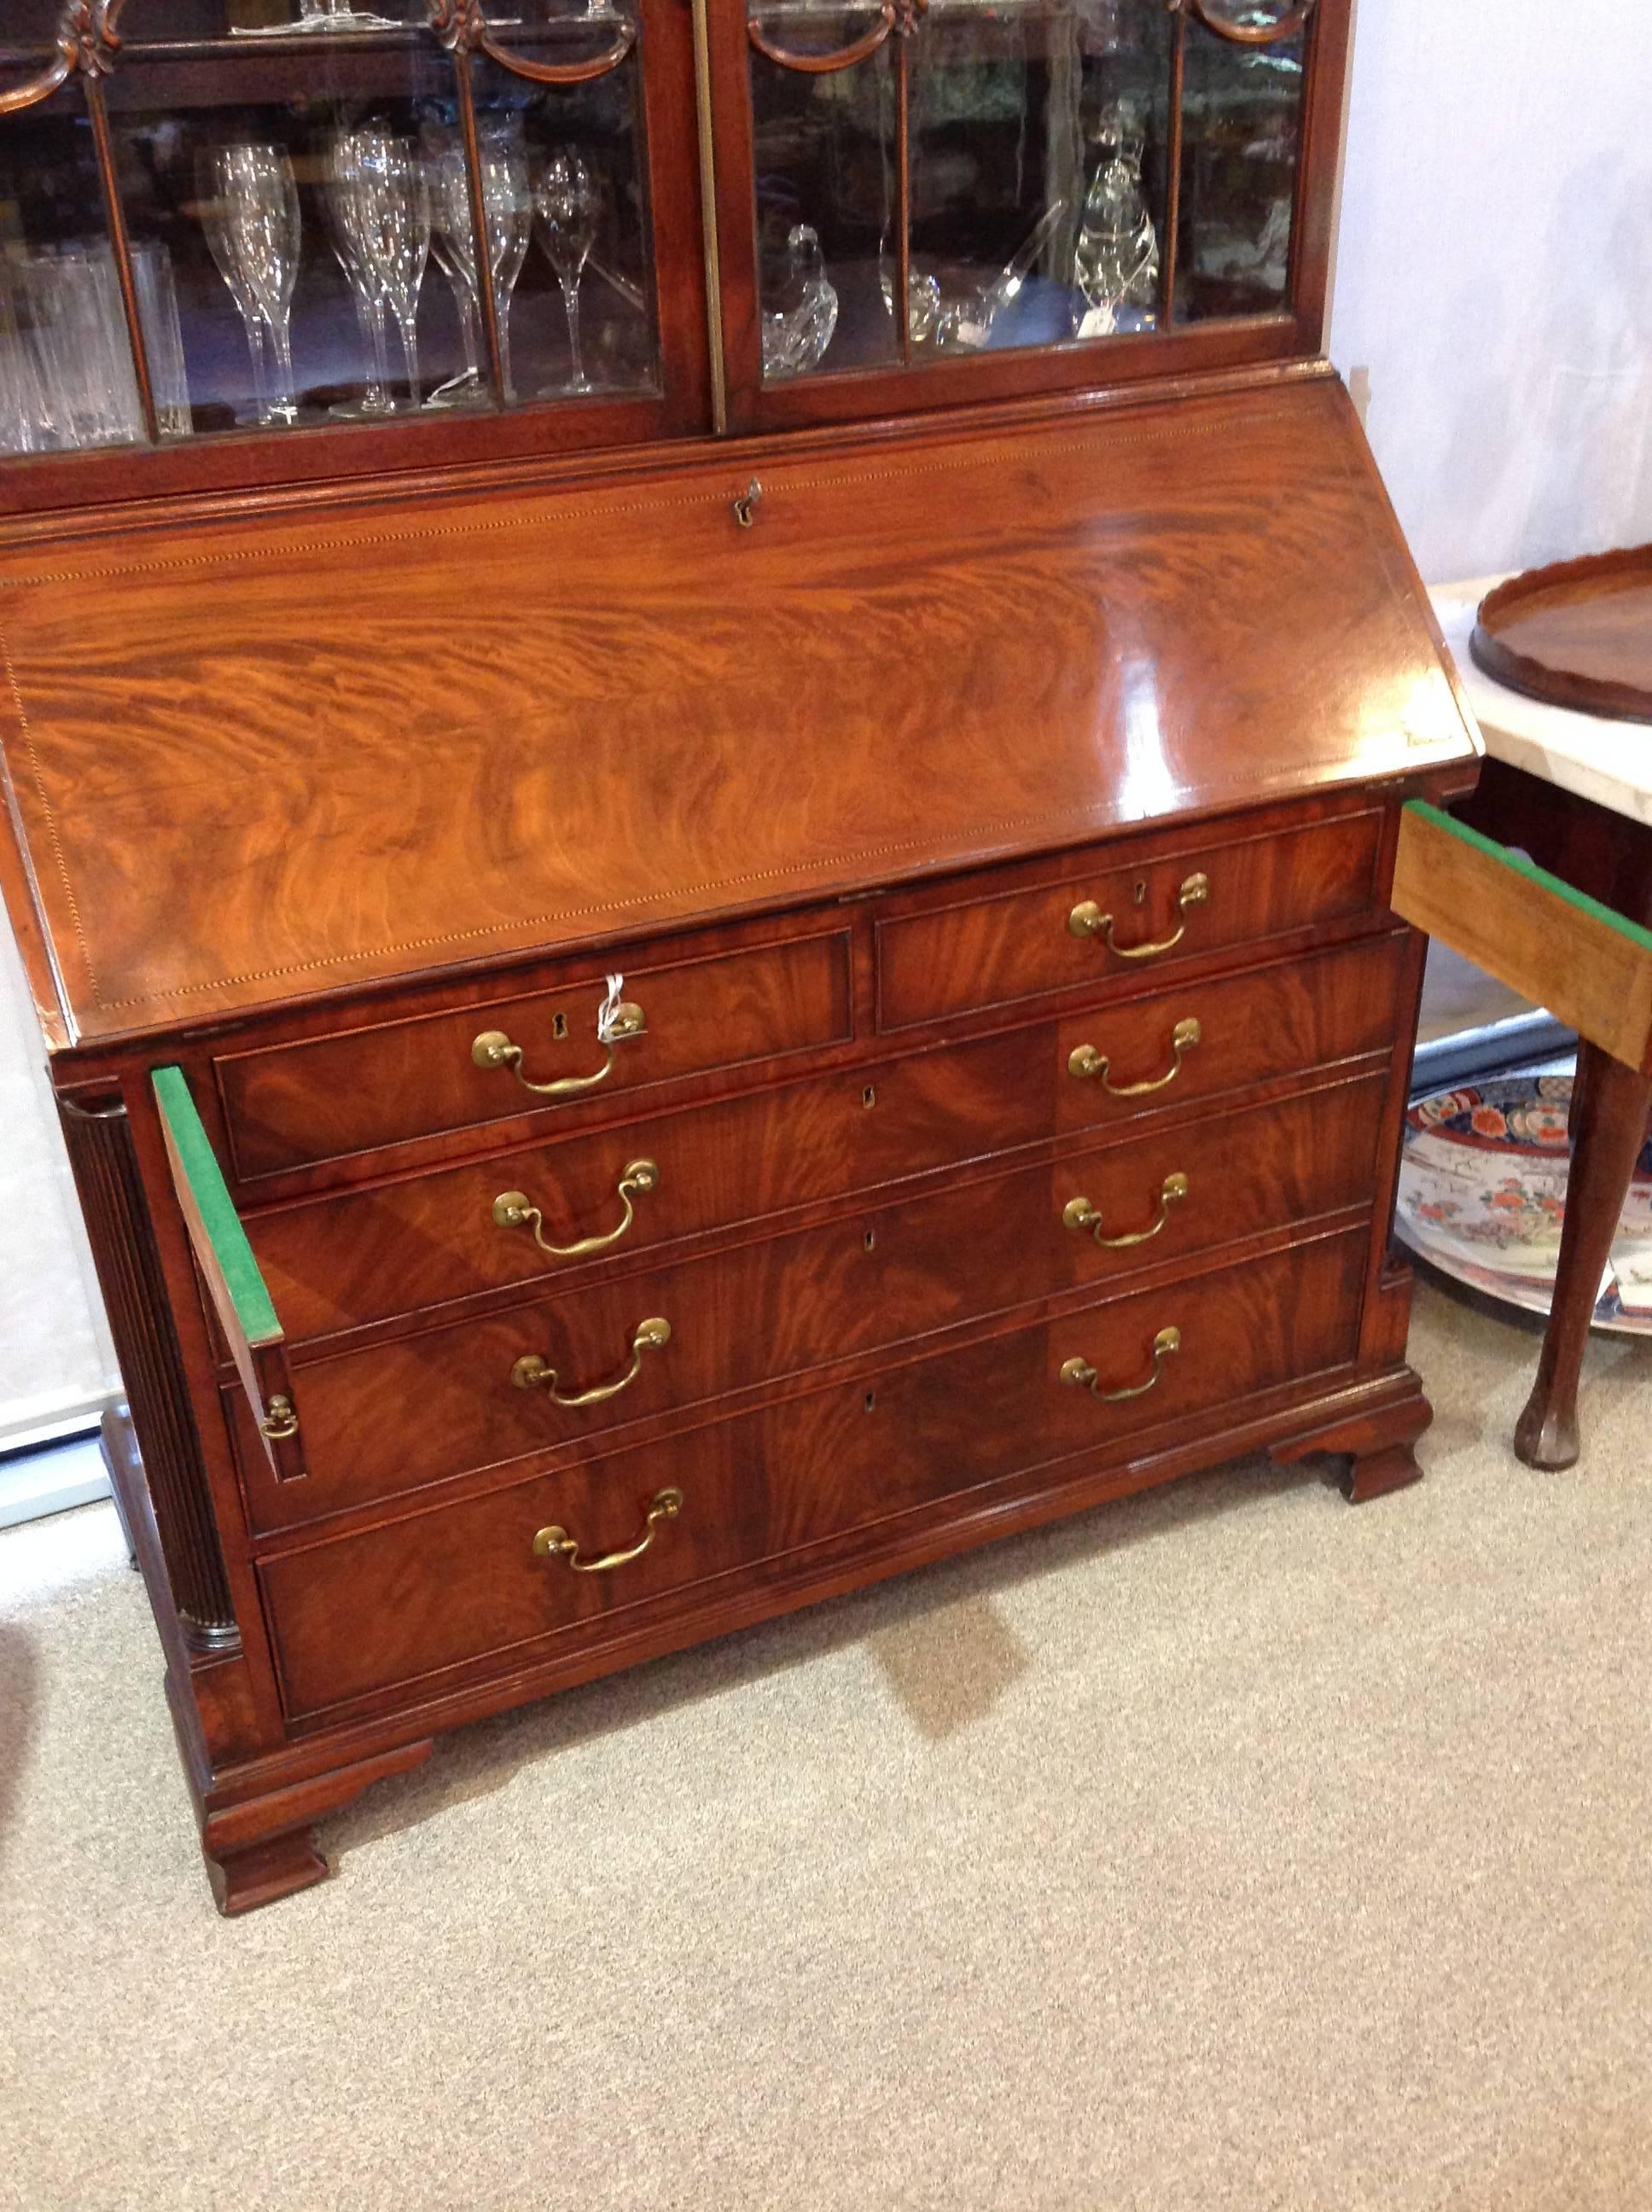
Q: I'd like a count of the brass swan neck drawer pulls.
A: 8